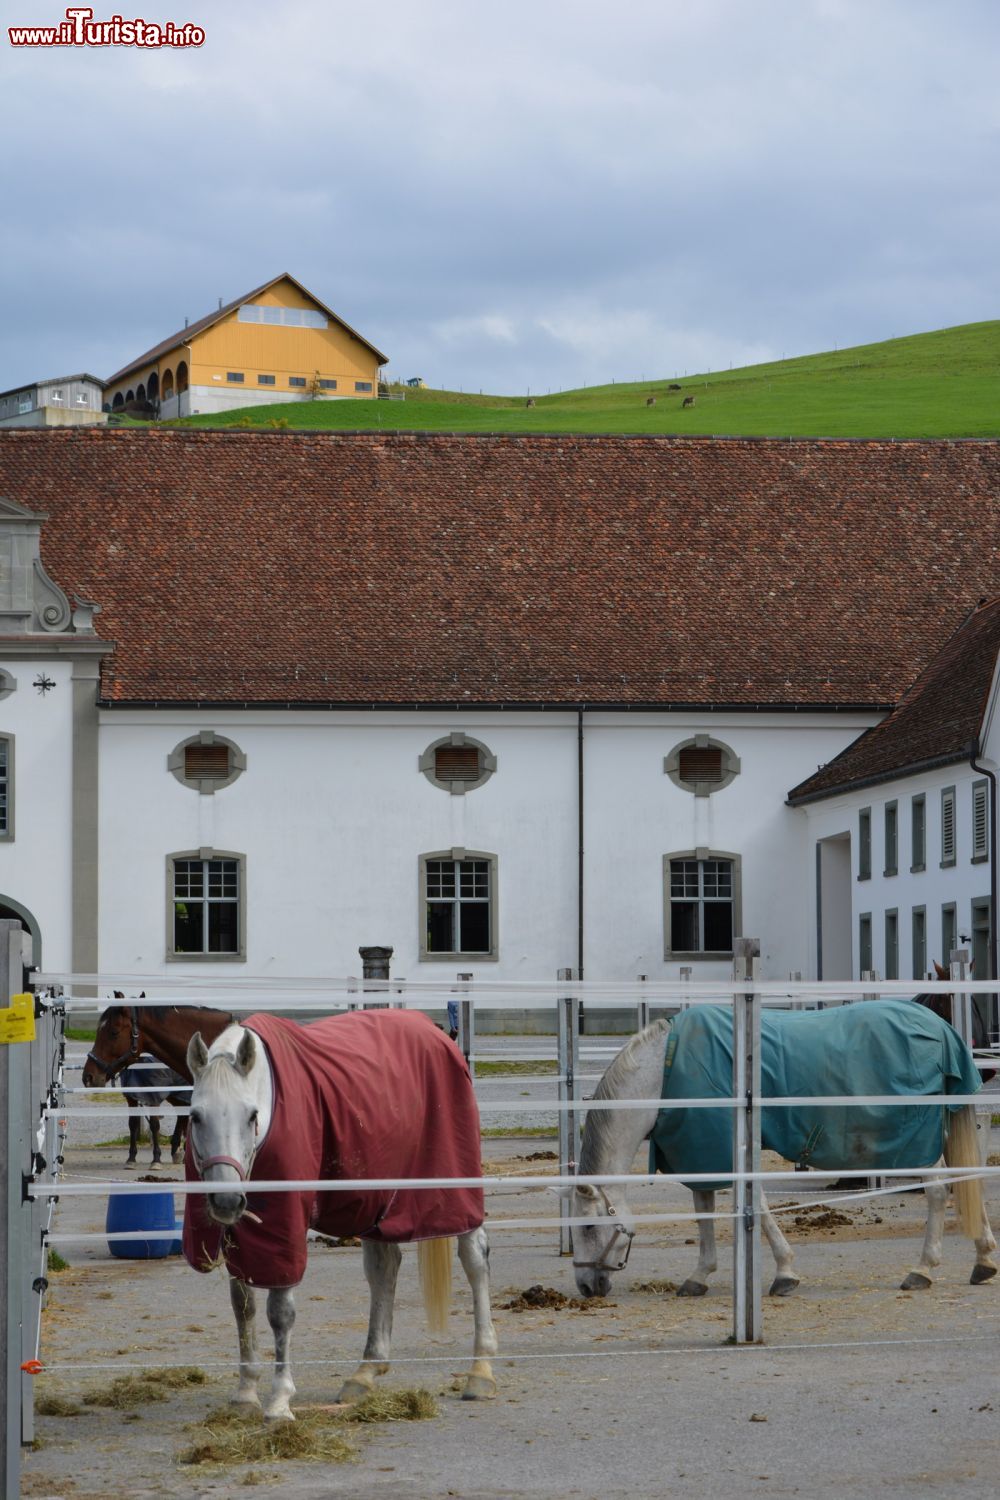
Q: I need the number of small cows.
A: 4